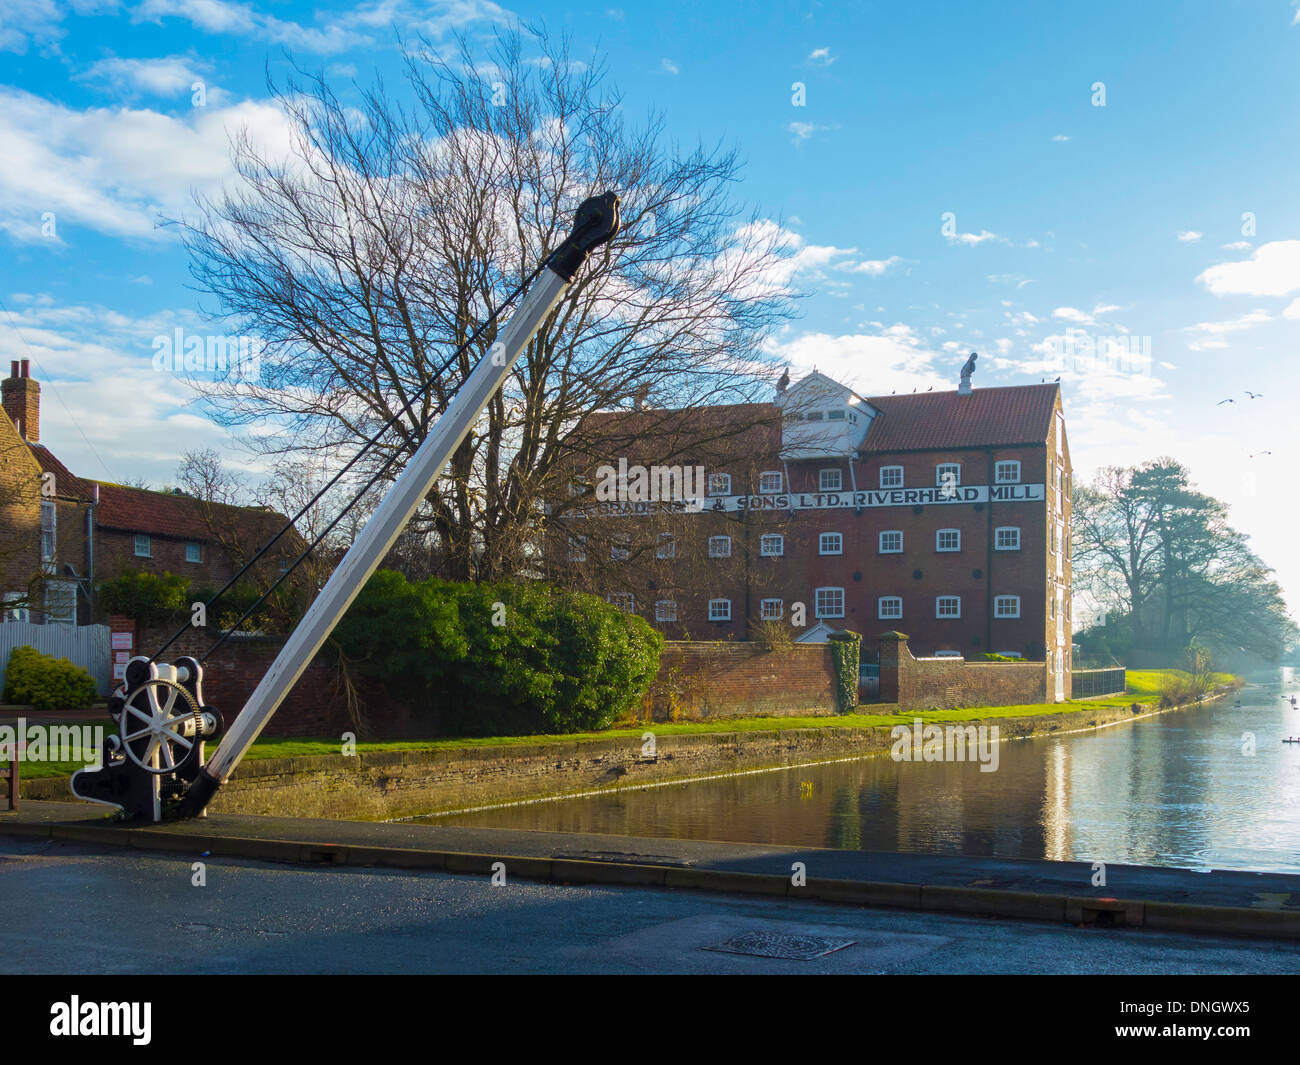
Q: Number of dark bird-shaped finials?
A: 2